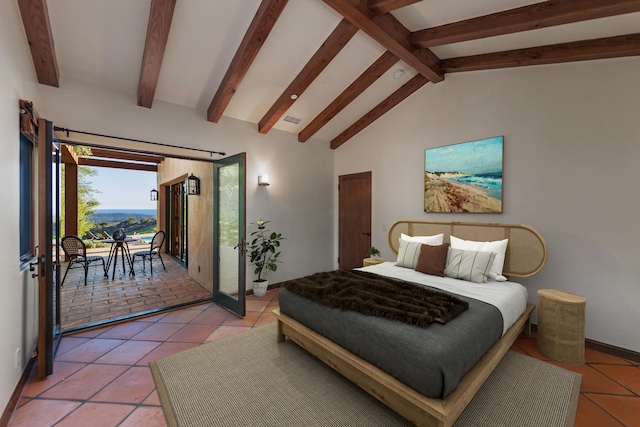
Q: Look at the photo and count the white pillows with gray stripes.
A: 2